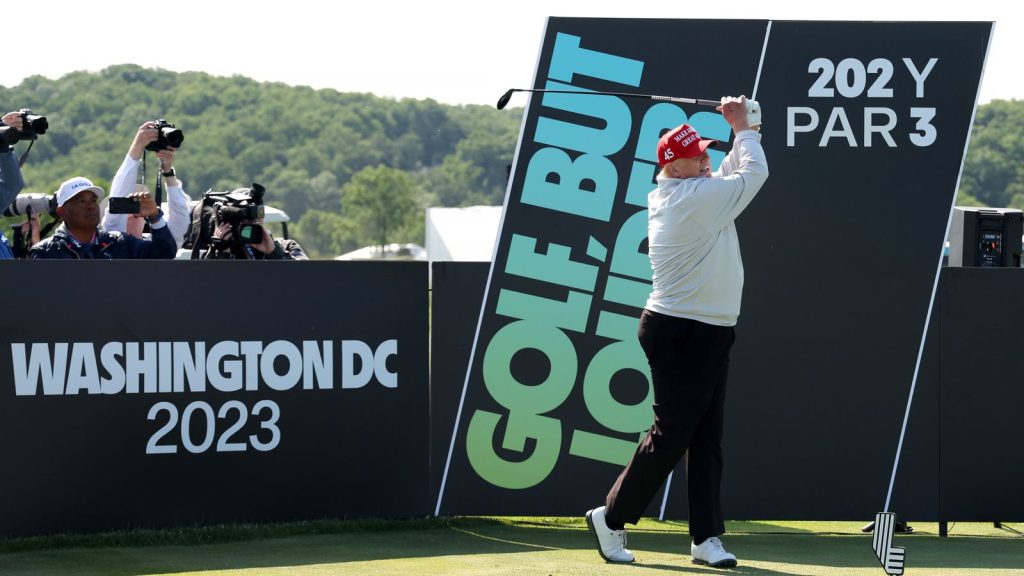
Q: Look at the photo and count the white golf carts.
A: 1